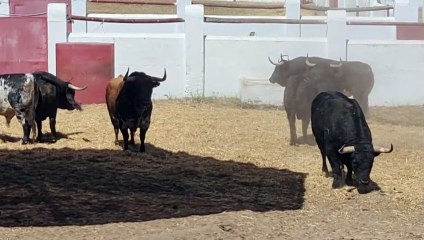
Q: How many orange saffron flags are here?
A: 0